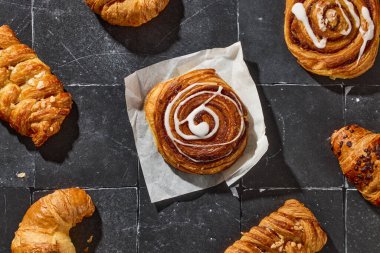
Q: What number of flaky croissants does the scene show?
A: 3